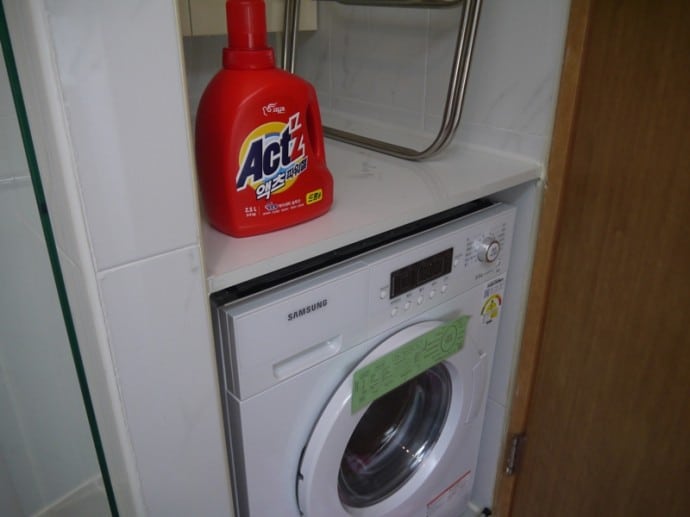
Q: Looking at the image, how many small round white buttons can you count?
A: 7